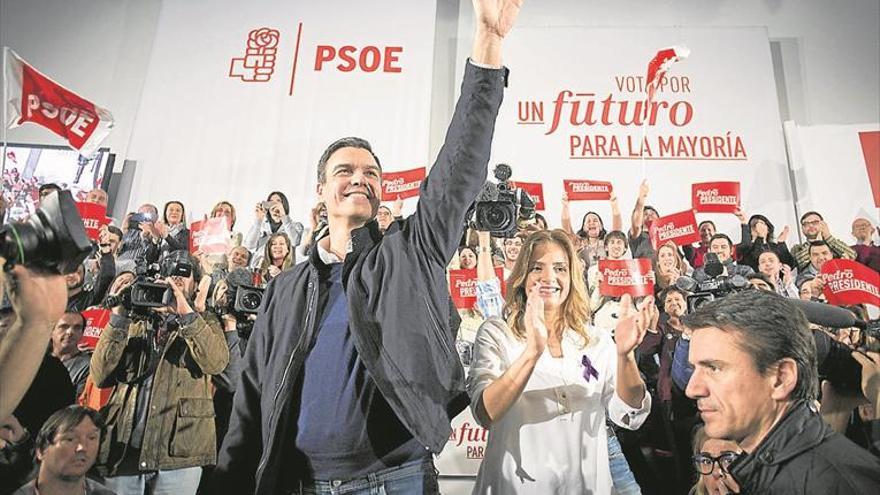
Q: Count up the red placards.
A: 11